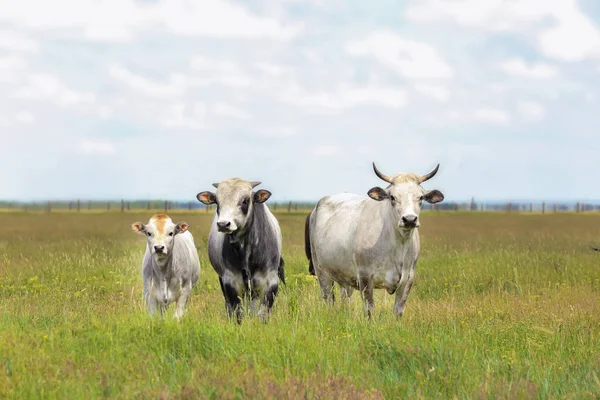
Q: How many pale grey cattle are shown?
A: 2